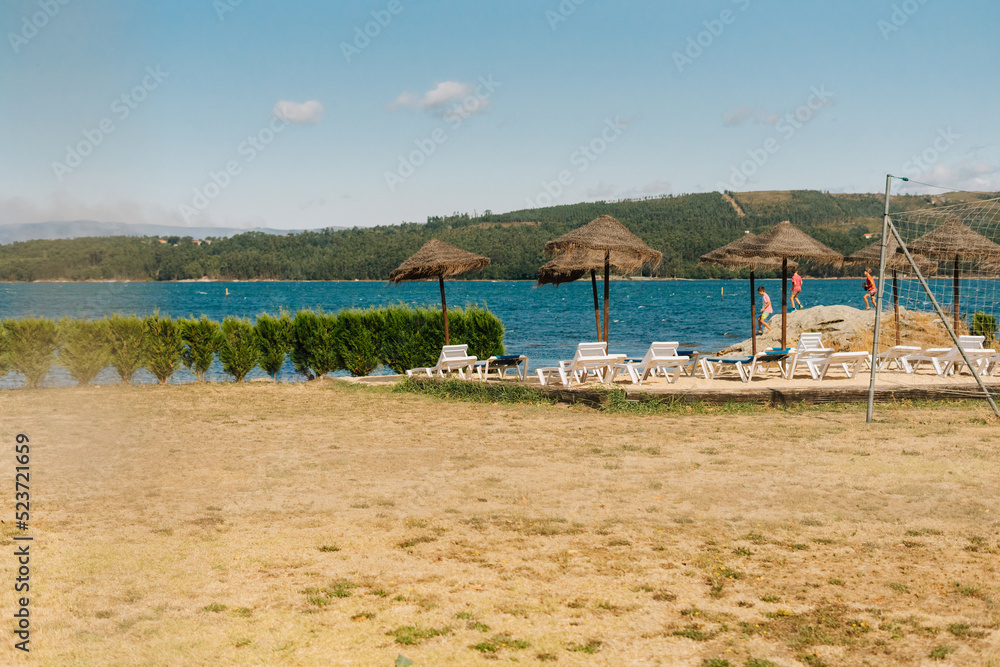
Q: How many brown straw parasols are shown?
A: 7